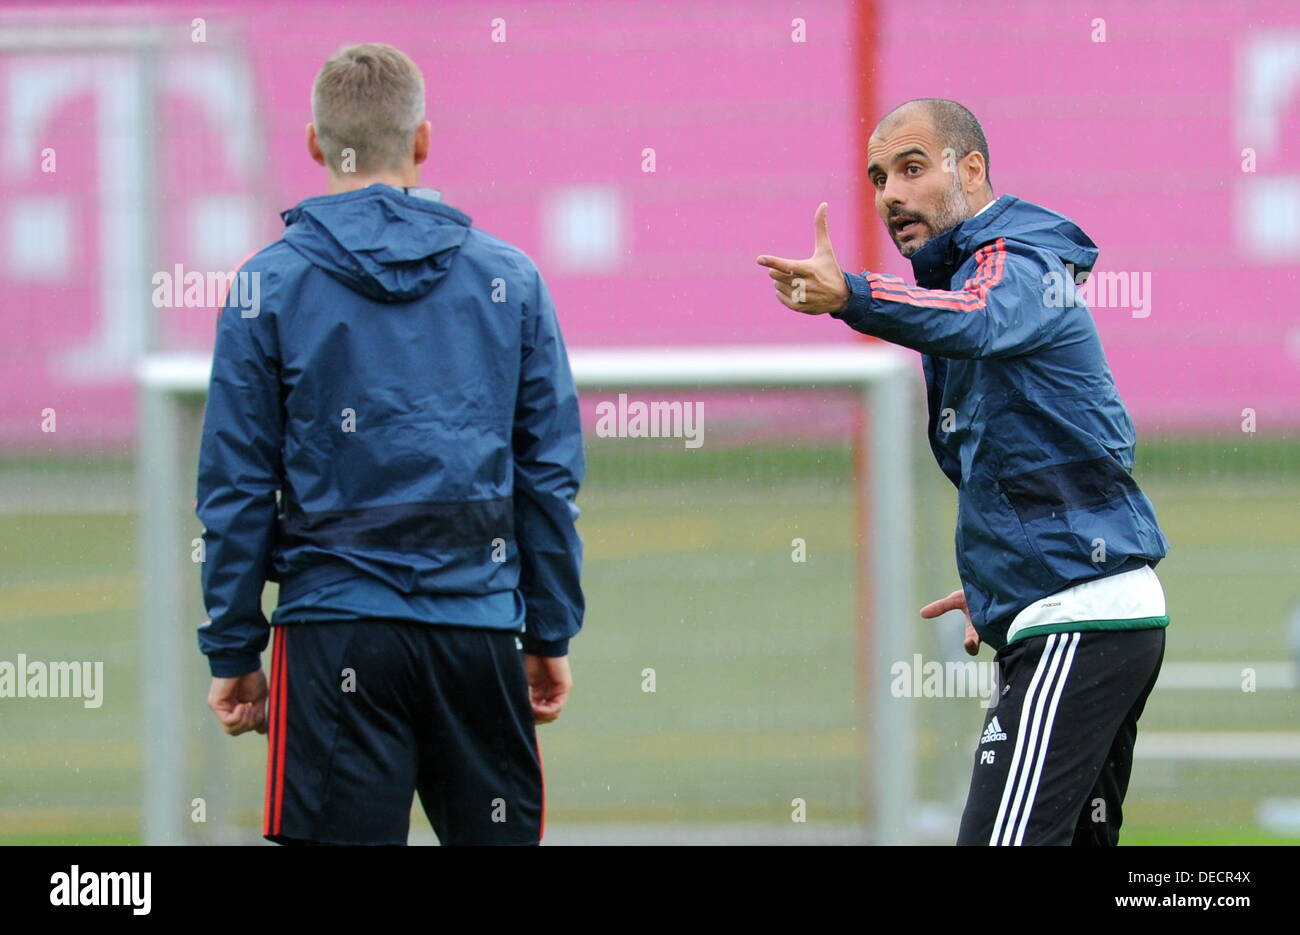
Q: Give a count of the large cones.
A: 0